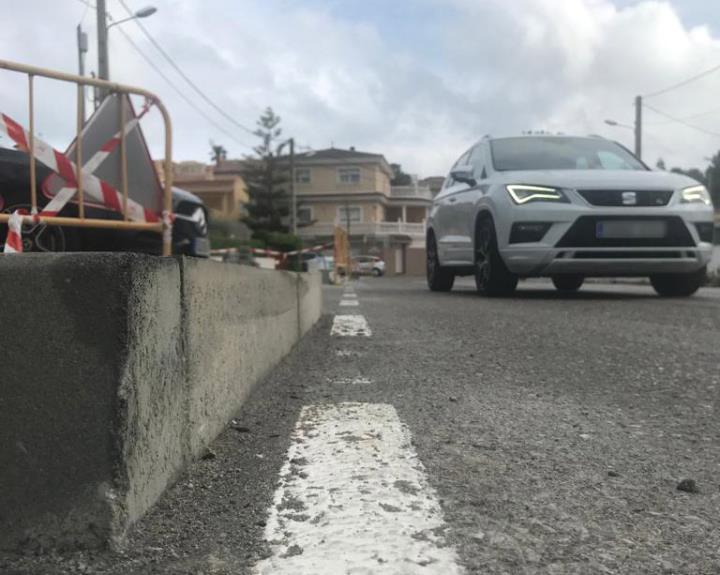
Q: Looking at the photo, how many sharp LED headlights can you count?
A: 2